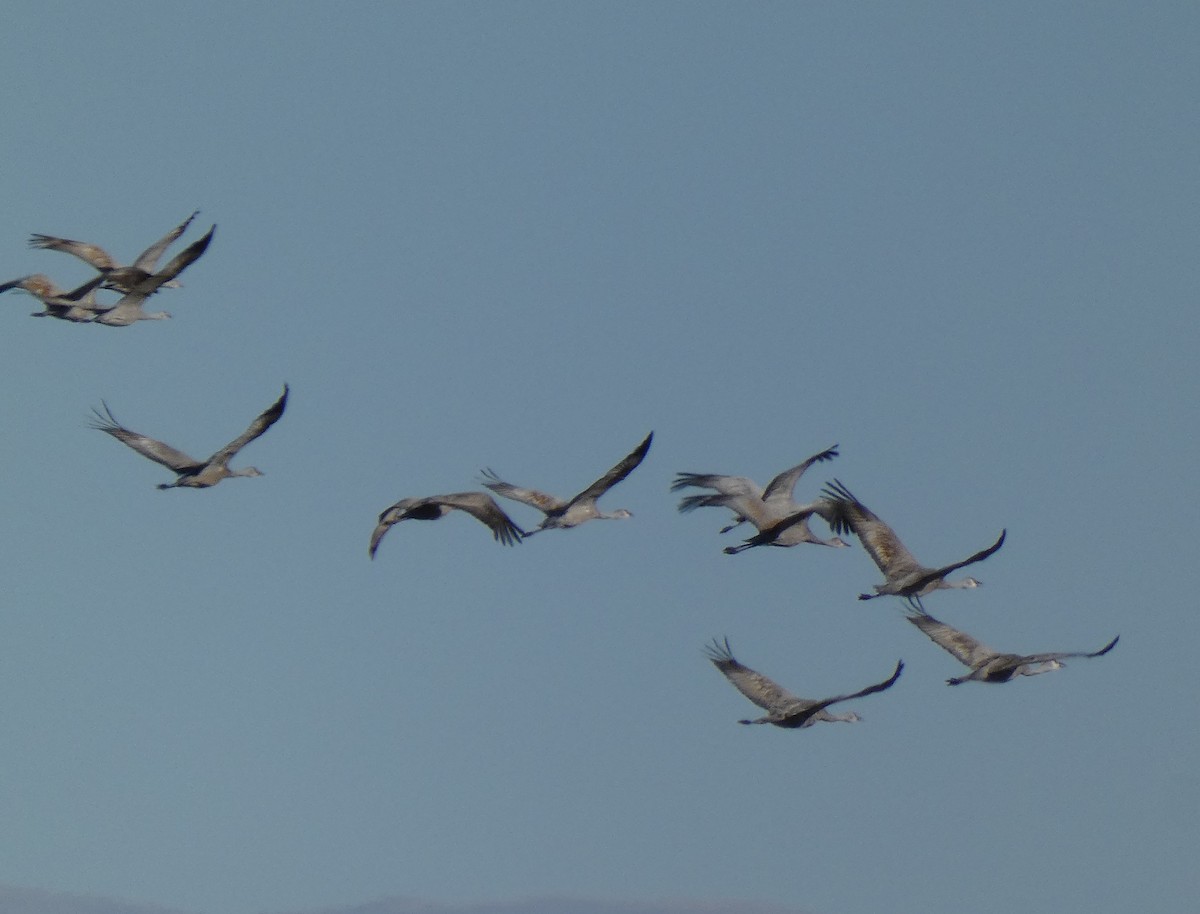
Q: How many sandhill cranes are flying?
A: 11